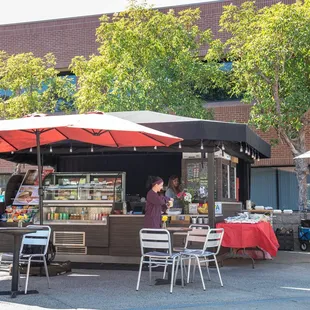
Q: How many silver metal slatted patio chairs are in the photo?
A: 4